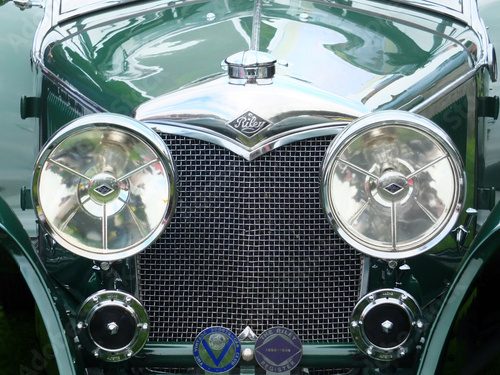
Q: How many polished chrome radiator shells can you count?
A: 1